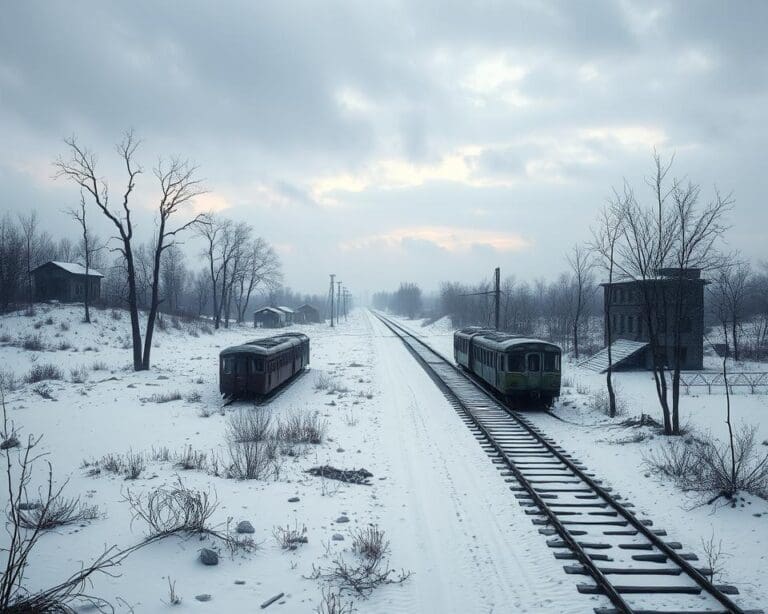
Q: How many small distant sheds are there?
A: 3